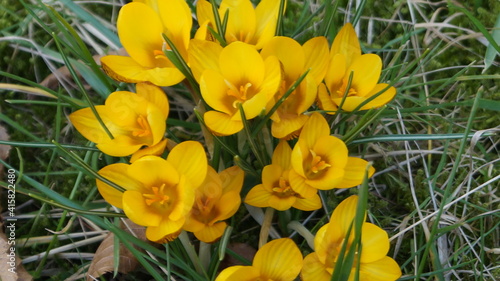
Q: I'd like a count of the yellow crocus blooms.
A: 12